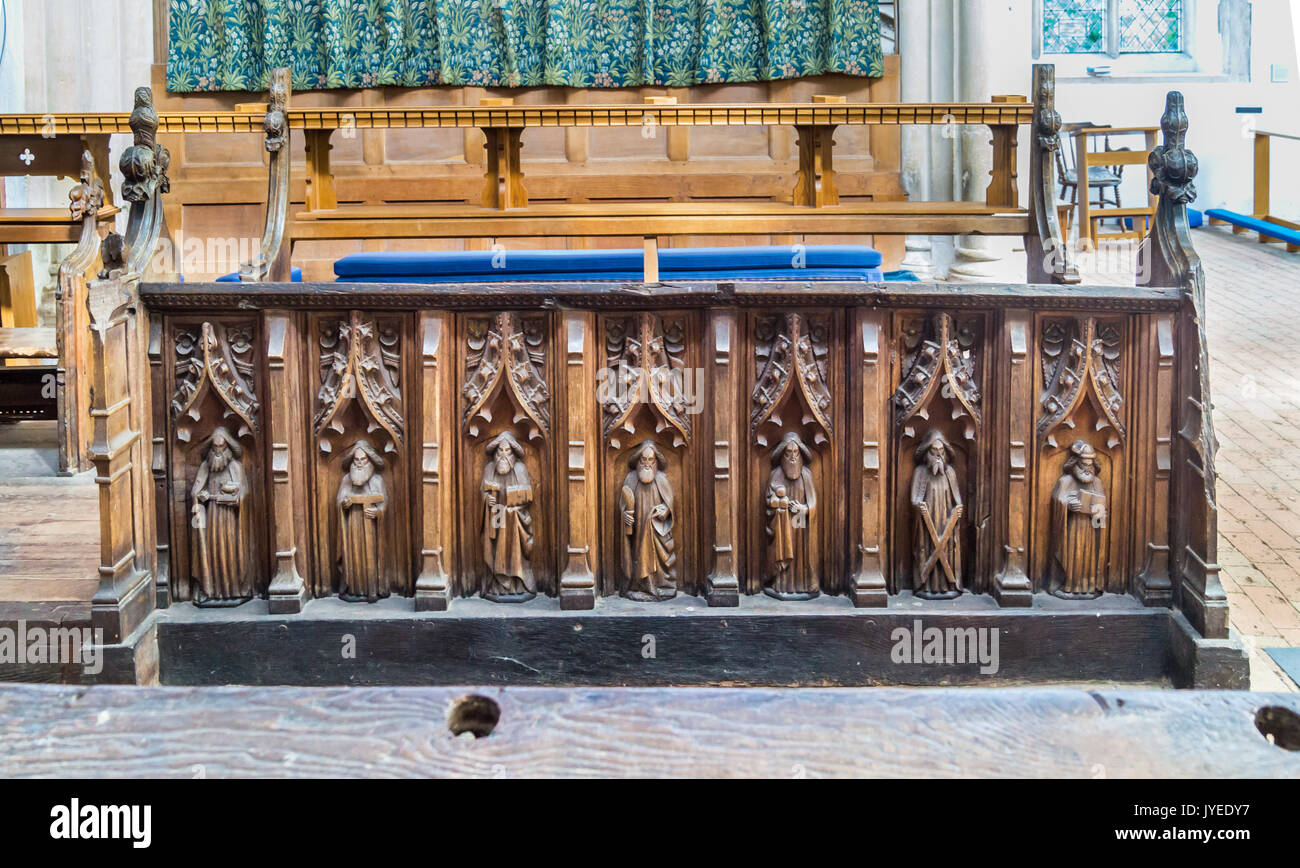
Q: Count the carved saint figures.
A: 7